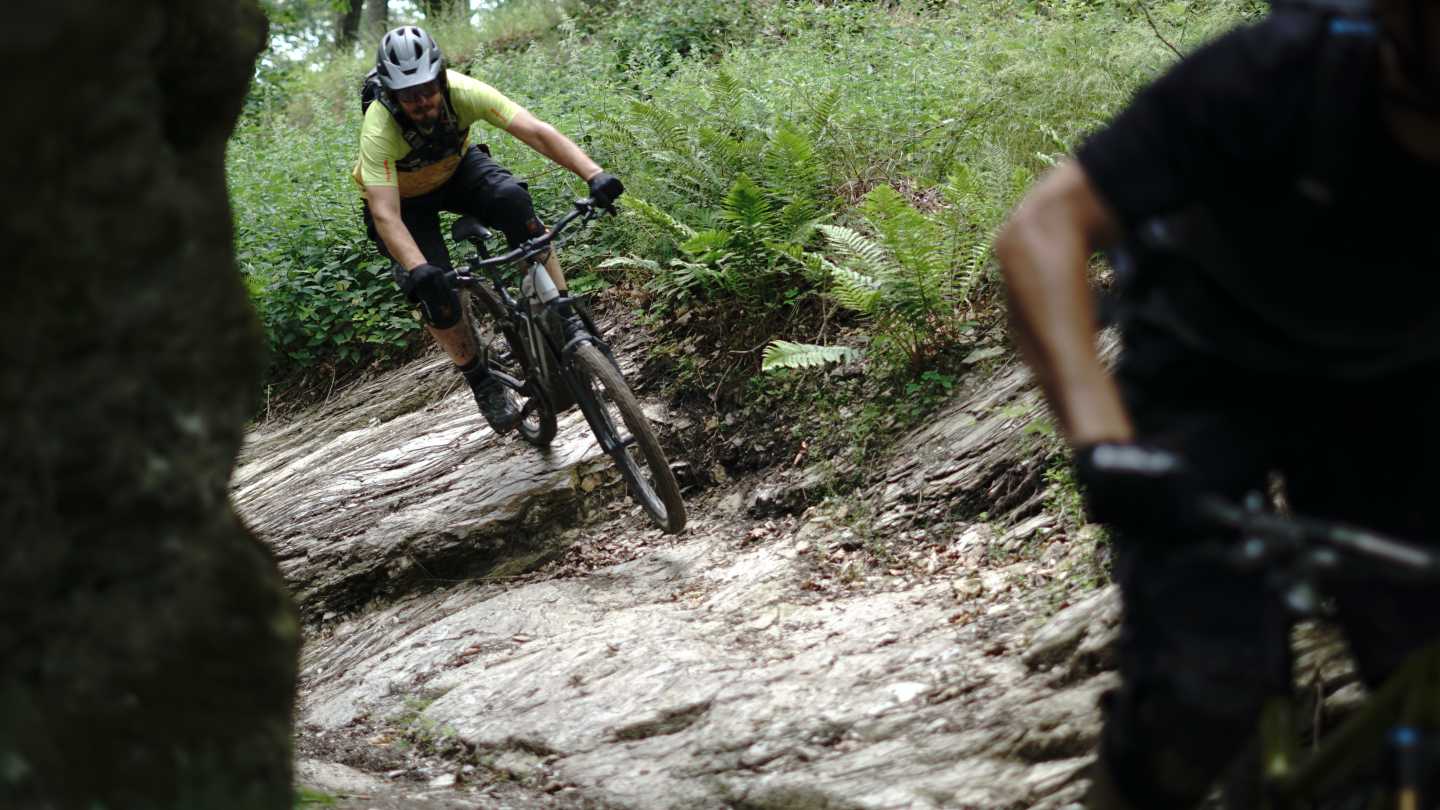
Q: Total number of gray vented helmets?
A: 1